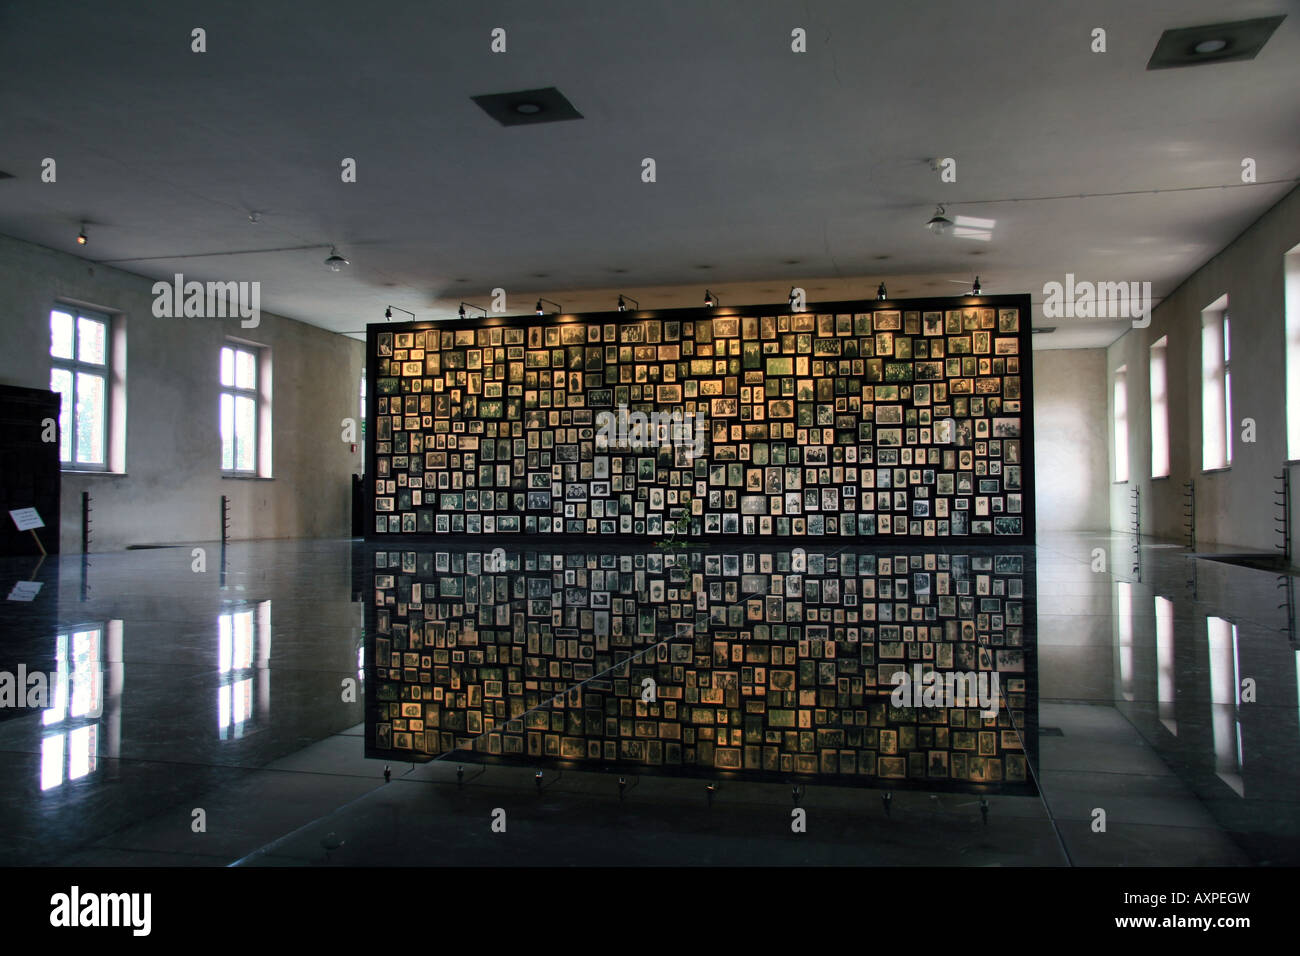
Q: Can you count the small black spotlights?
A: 8